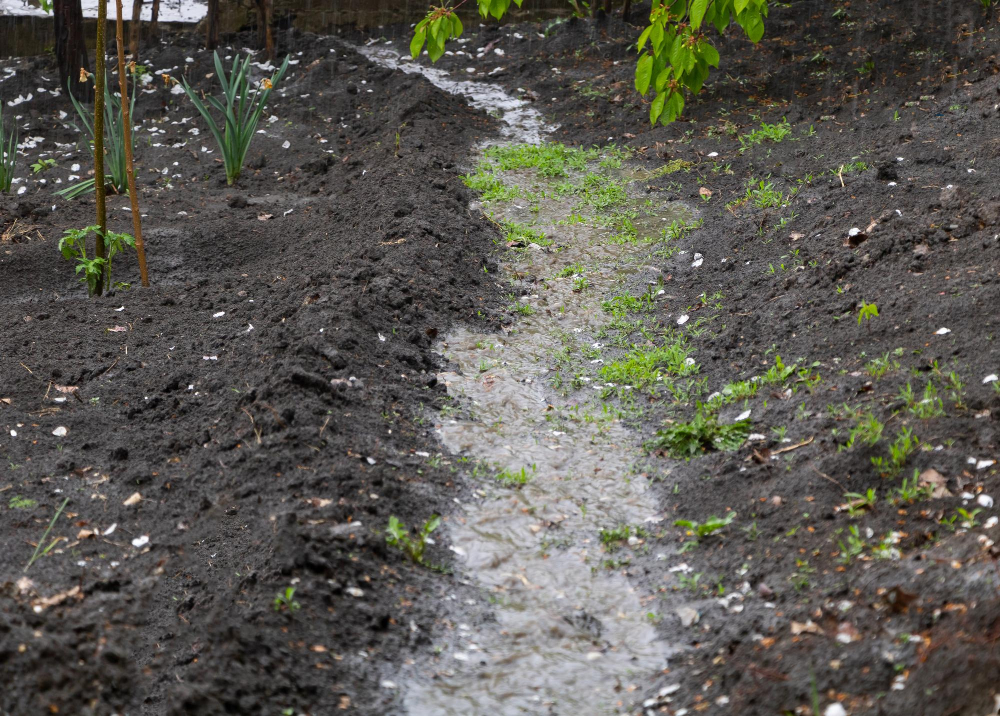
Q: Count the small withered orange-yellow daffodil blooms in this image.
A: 4